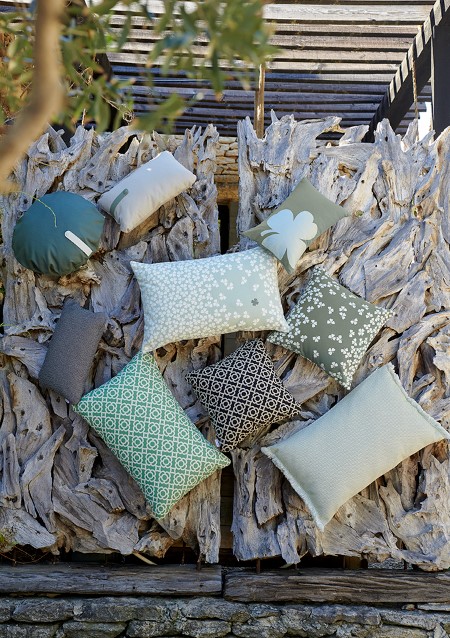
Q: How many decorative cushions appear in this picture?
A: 9